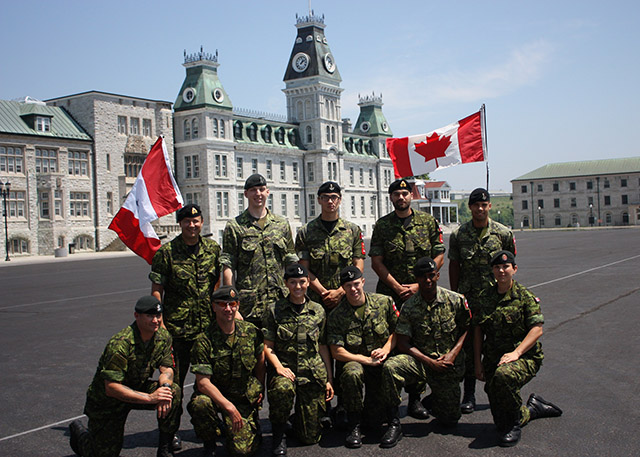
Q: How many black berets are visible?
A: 11